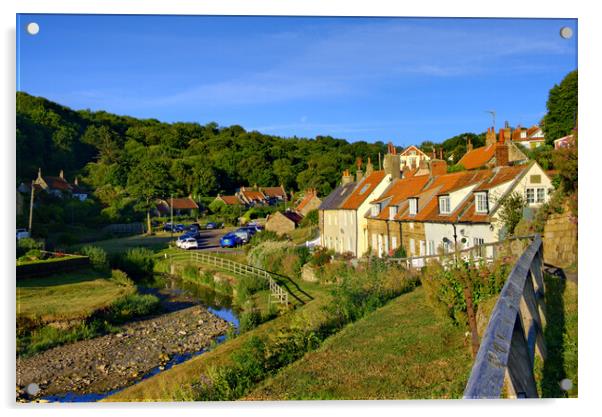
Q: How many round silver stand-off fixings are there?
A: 4